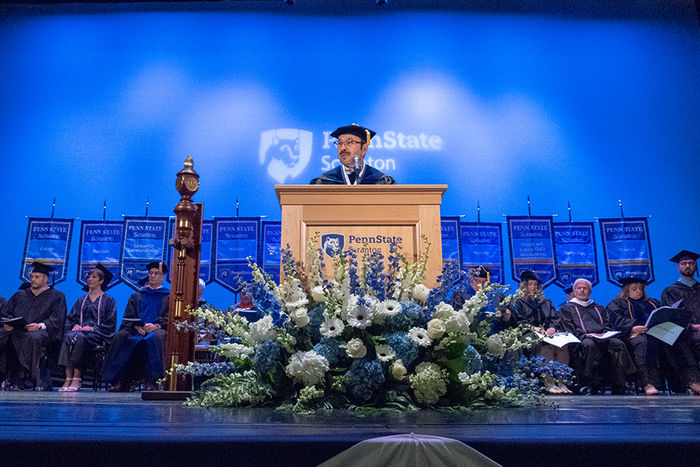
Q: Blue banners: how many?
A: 11